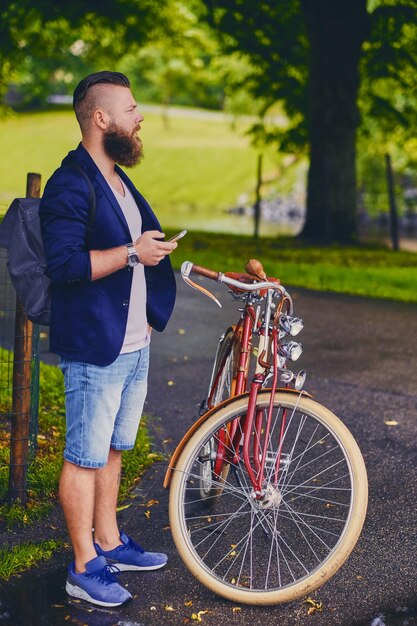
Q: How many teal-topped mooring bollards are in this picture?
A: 0